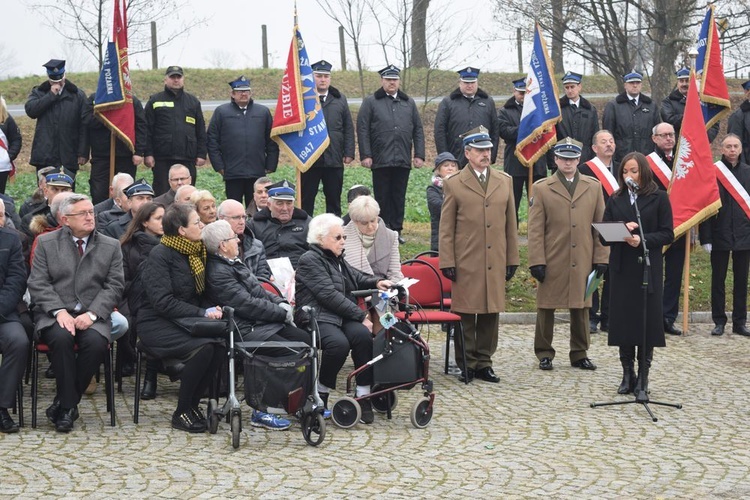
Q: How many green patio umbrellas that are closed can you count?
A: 0